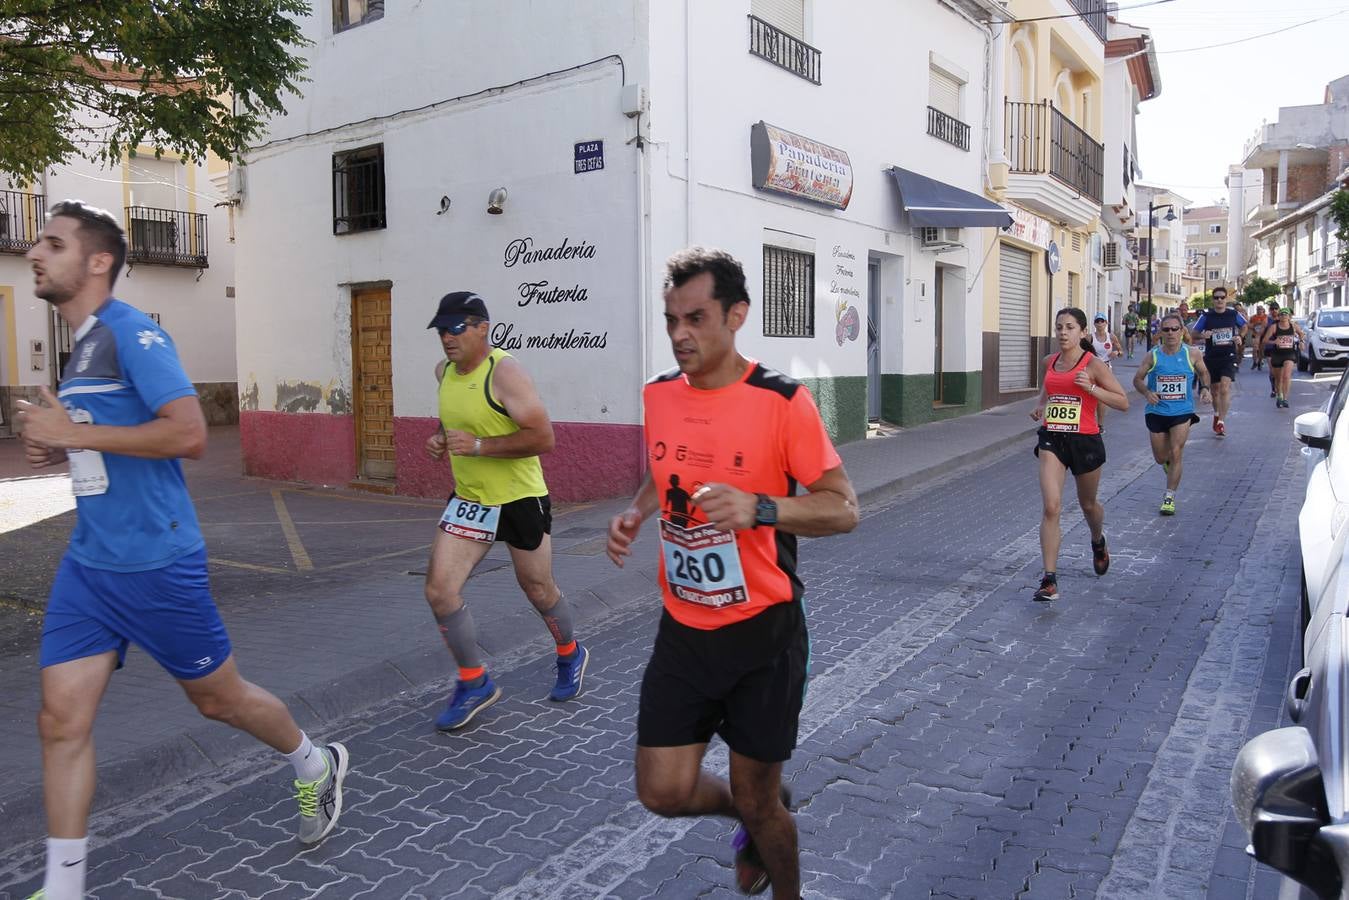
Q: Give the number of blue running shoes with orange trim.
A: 2